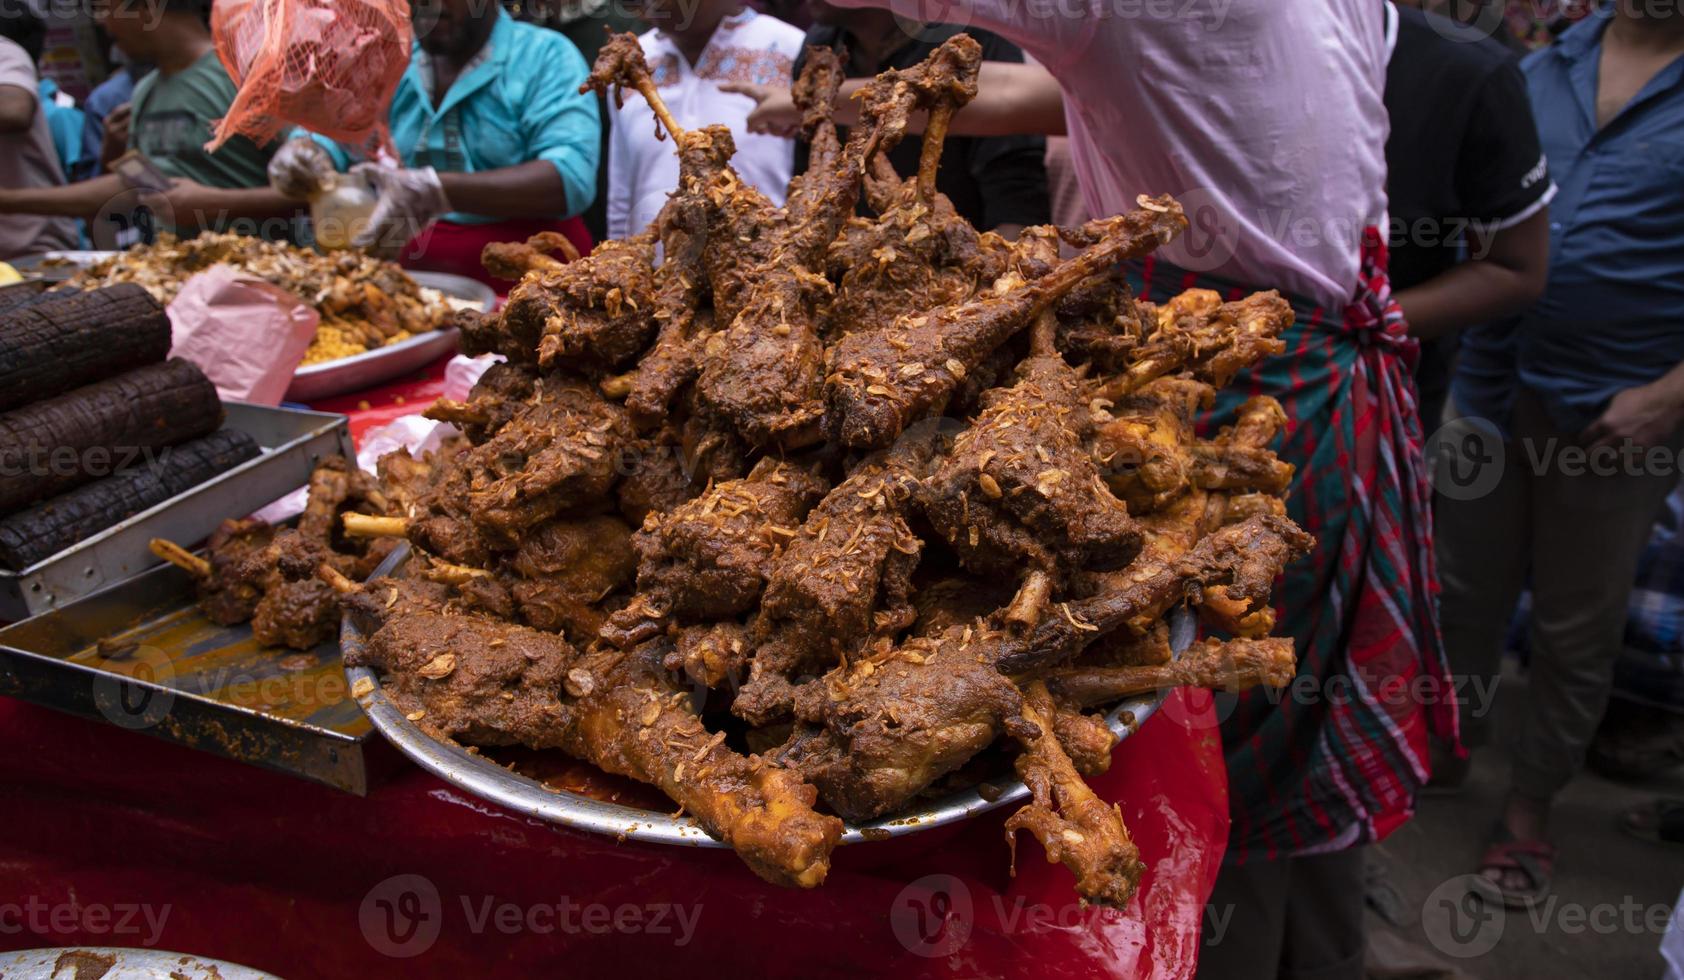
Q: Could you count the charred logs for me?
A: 3